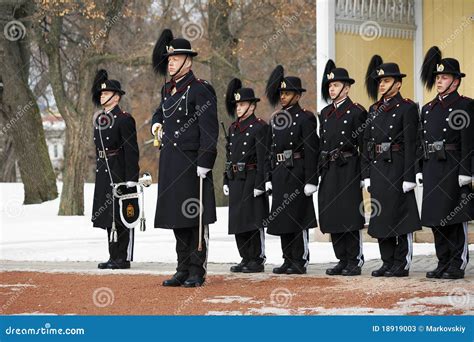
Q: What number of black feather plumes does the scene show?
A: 7